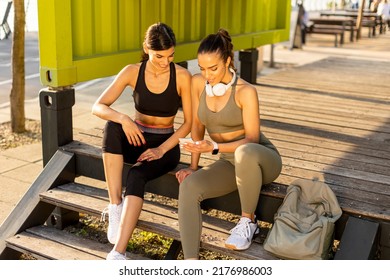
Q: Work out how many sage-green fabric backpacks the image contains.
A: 1